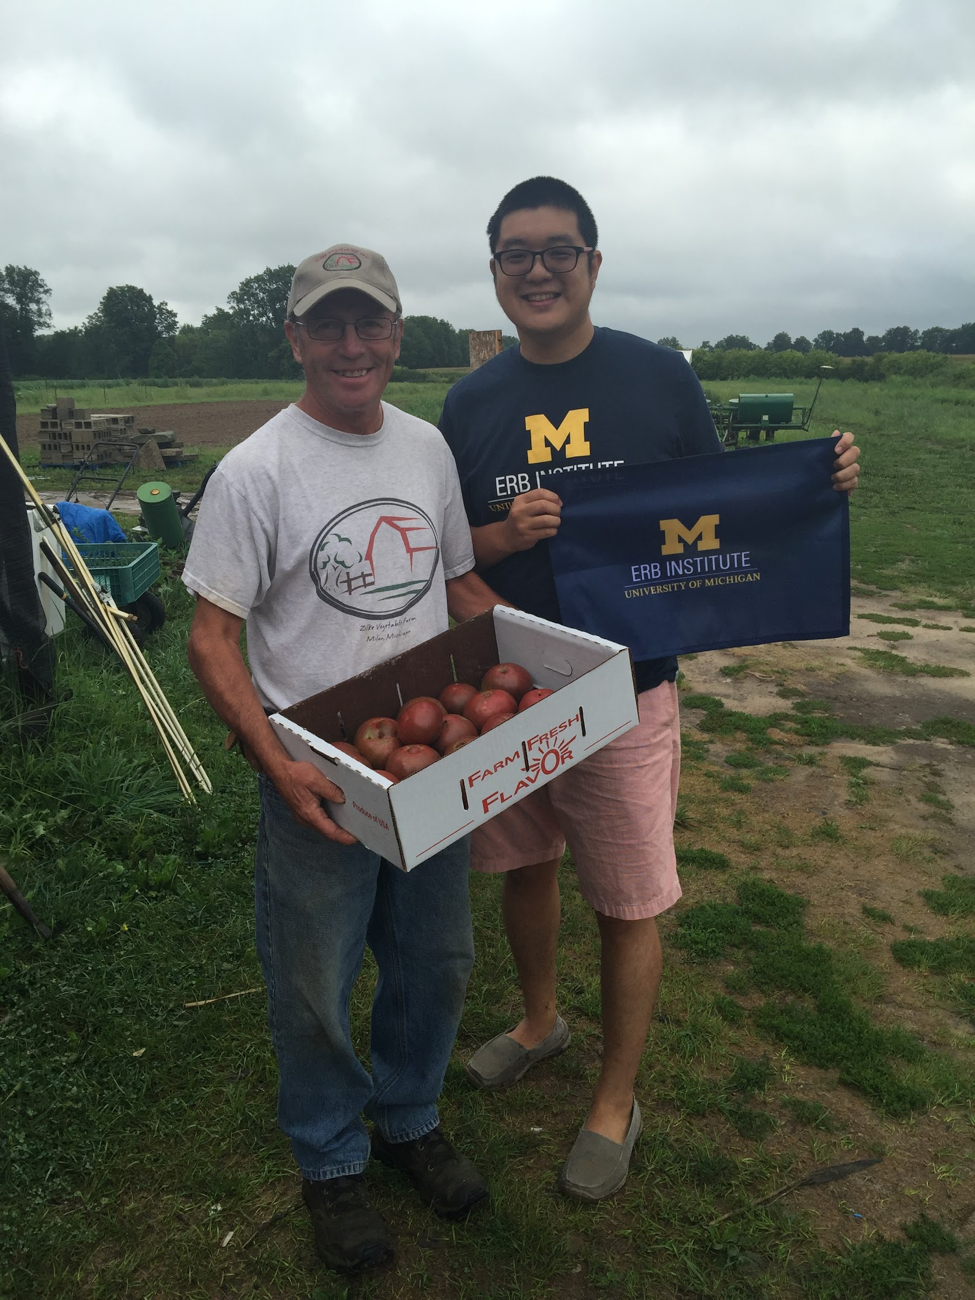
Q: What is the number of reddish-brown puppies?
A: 0